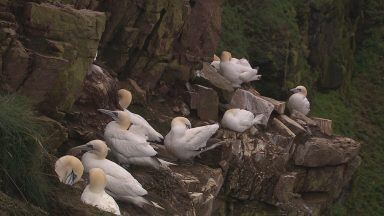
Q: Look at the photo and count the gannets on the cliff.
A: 10